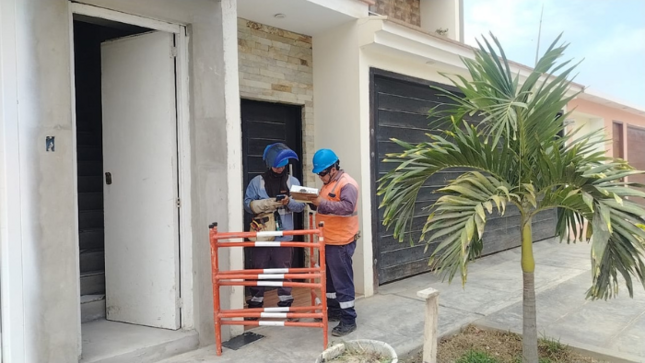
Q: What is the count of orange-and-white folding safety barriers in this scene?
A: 1